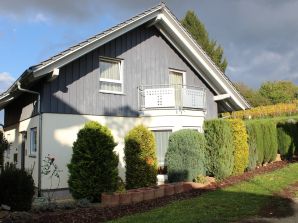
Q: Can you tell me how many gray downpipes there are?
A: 1